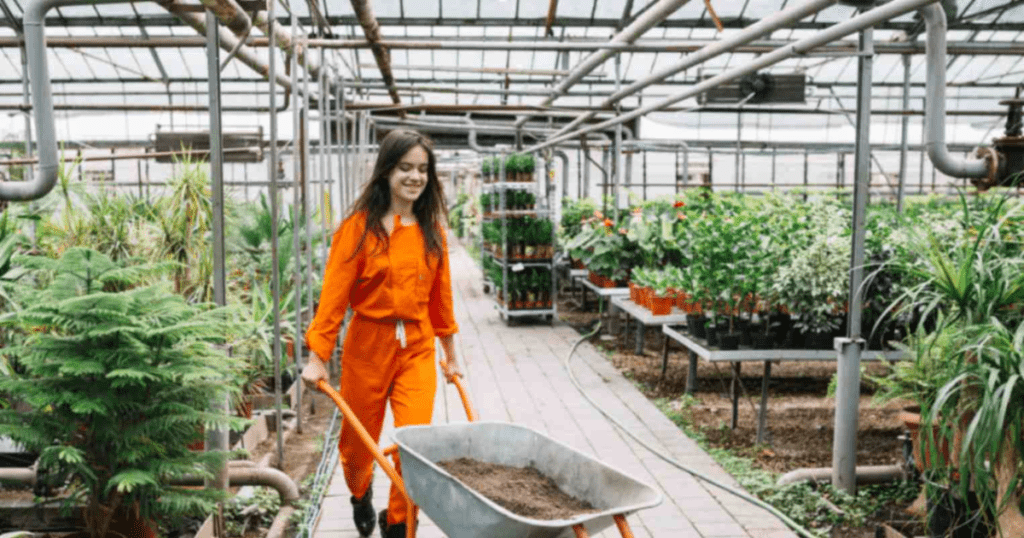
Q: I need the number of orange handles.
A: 2